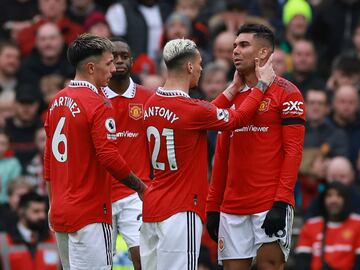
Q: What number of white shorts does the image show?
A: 4